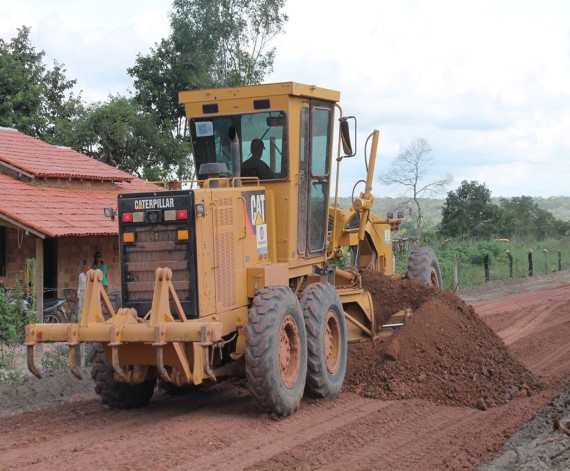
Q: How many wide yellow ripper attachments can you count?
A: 1